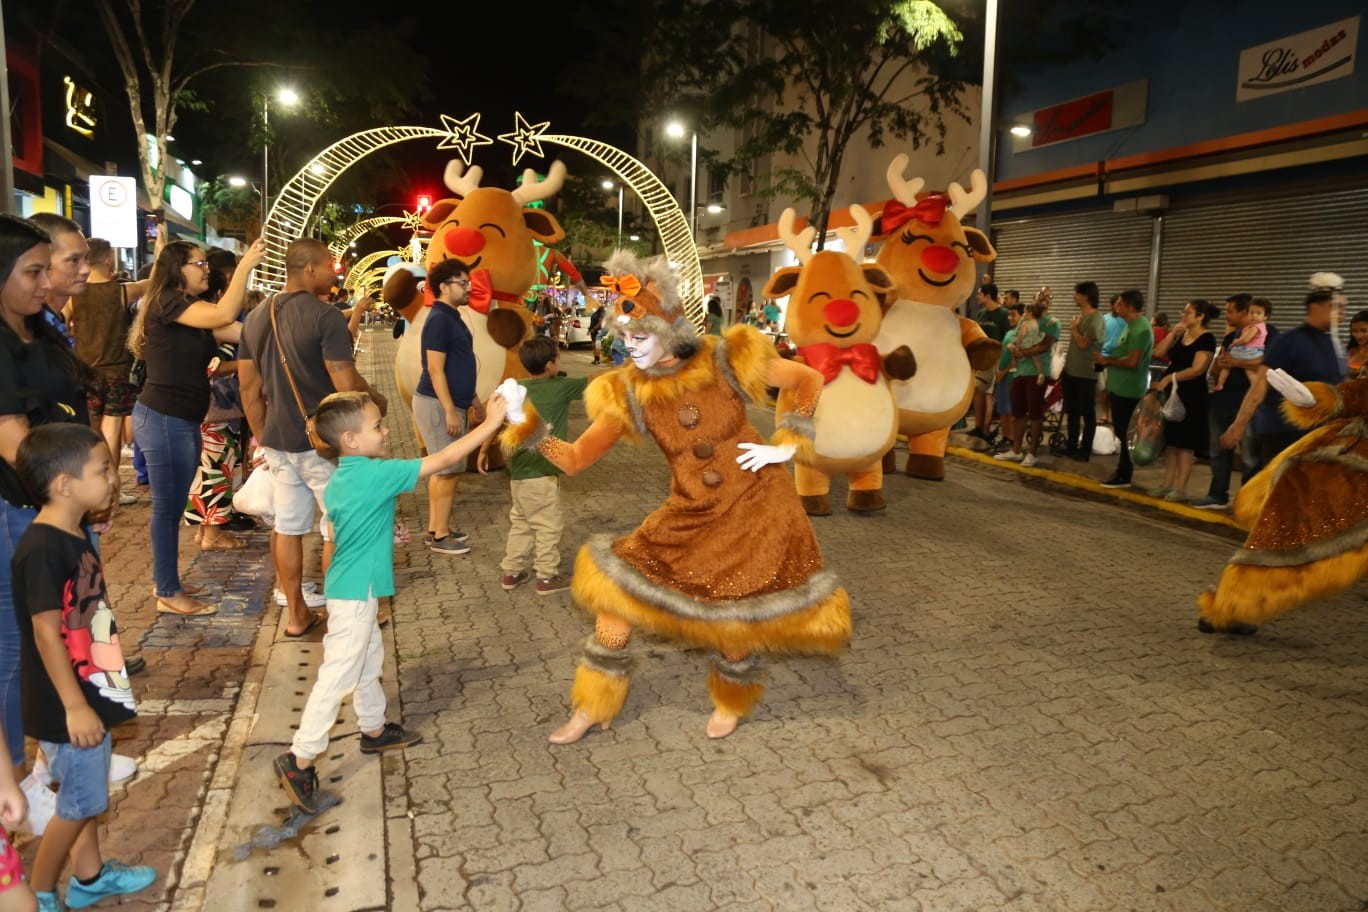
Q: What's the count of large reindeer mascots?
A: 3